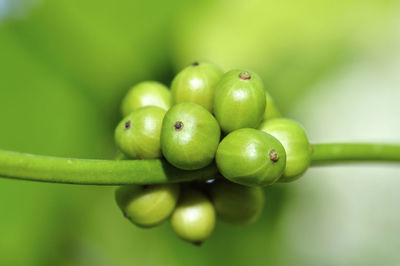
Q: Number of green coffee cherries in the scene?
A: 11